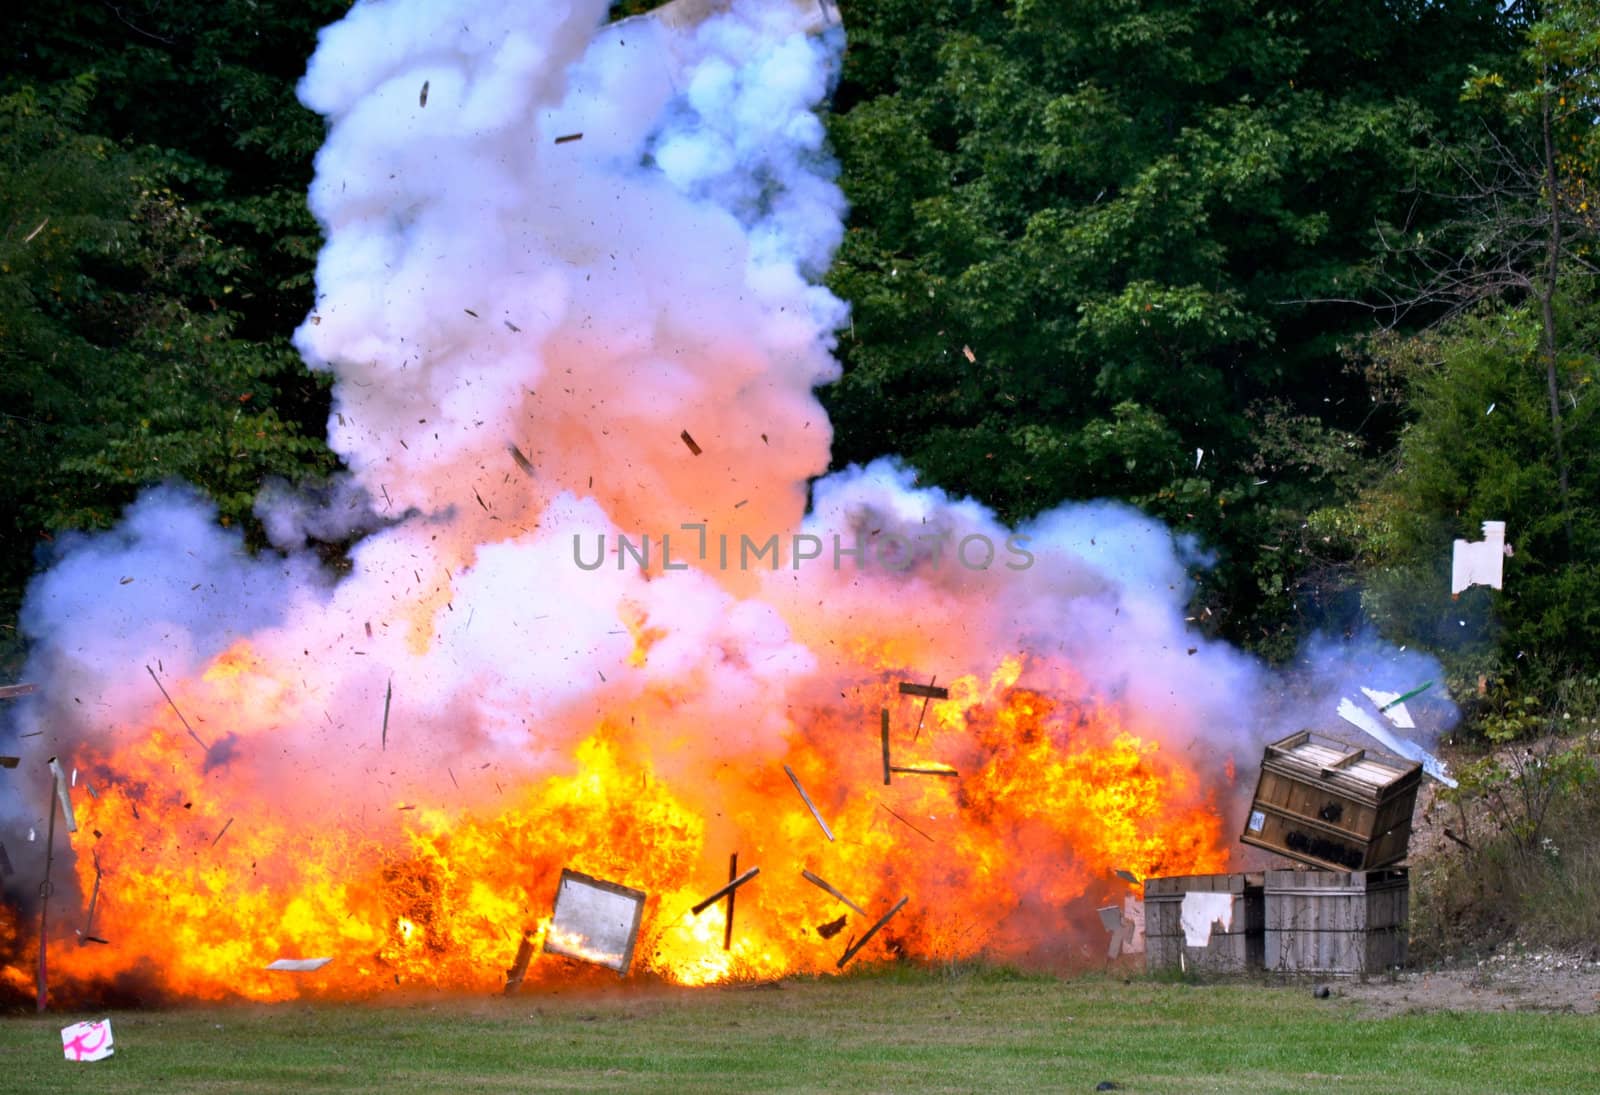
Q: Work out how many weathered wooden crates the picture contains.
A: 3